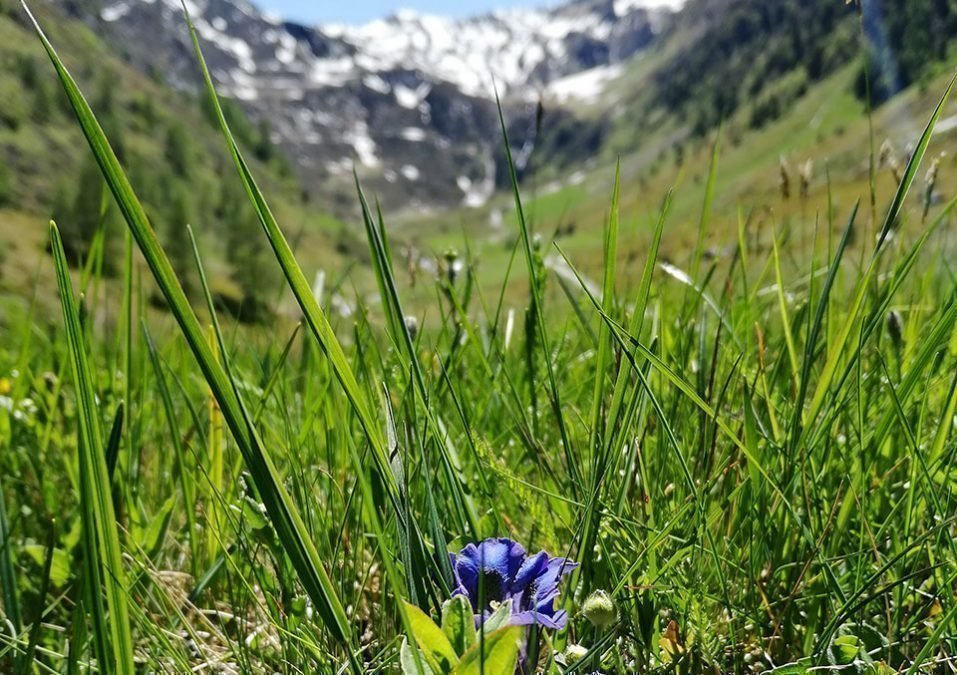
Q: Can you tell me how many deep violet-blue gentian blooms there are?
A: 2